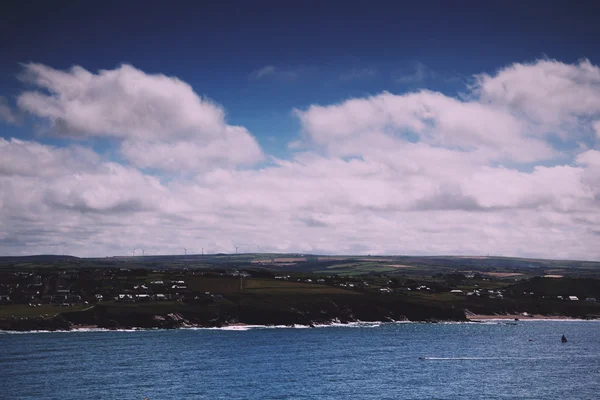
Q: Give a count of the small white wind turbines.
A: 5